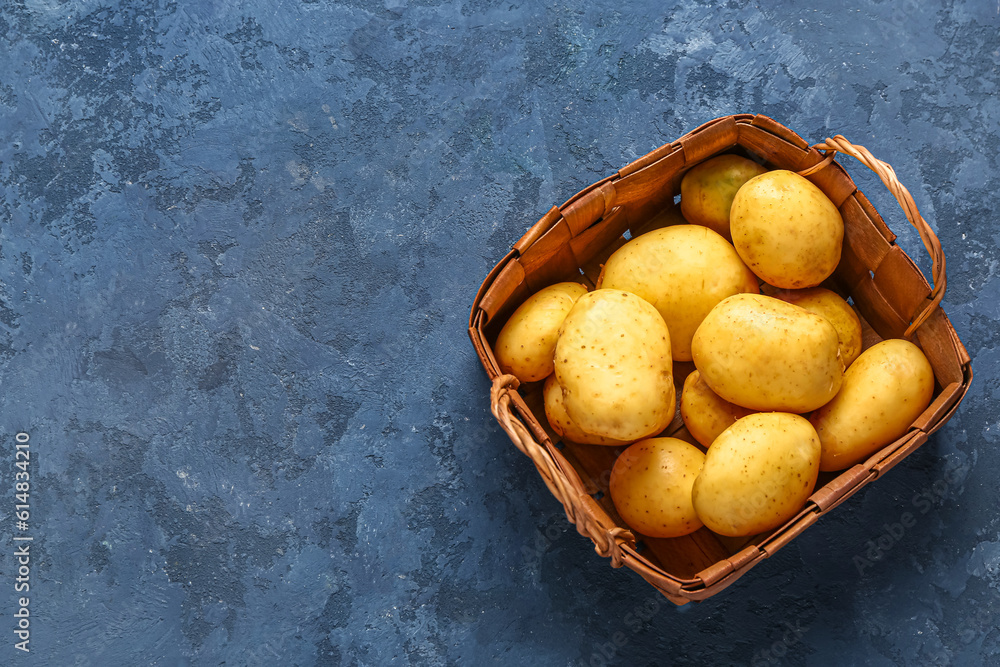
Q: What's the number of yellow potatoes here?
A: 12